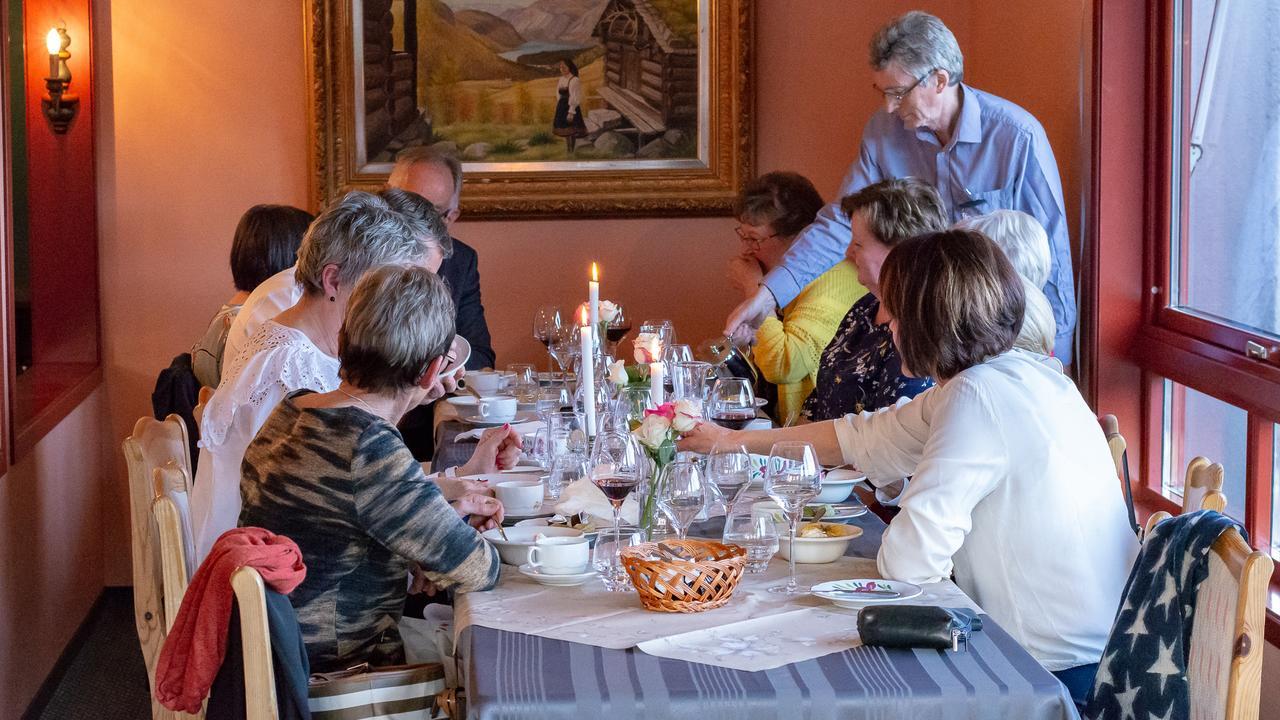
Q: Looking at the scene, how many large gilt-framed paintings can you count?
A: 1